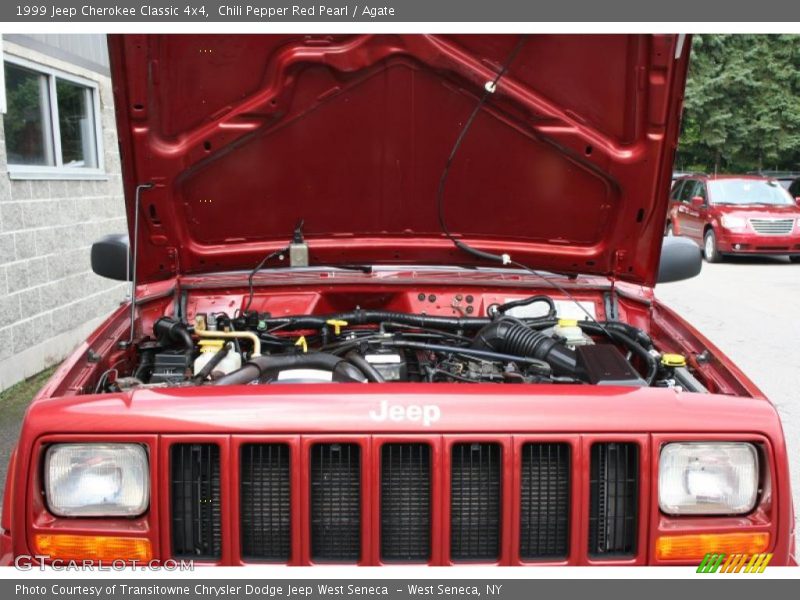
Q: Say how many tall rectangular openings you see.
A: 7